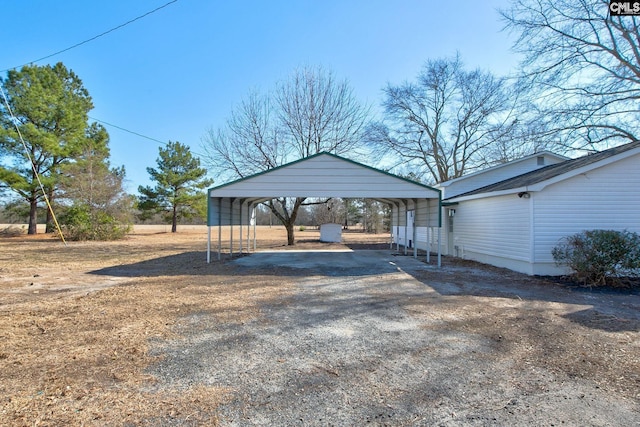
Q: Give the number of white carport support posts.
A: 12